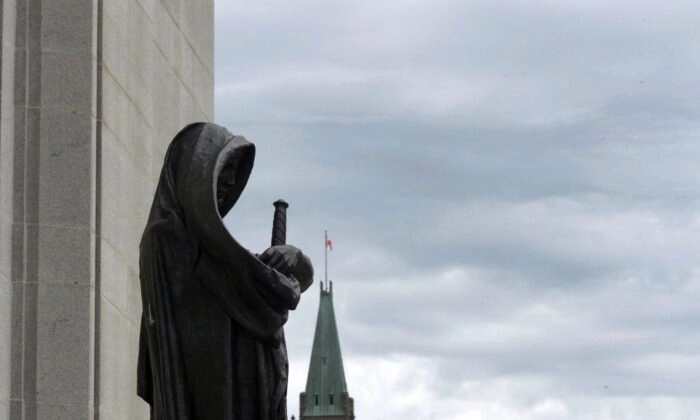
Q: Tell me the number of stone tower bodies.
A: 1